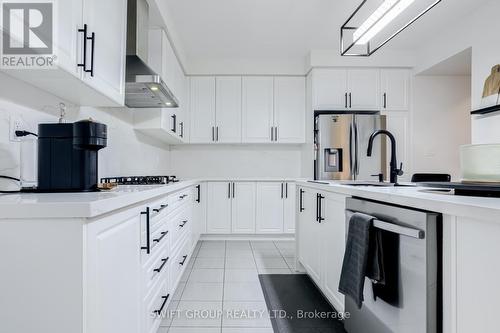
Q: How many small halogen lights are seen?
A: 2